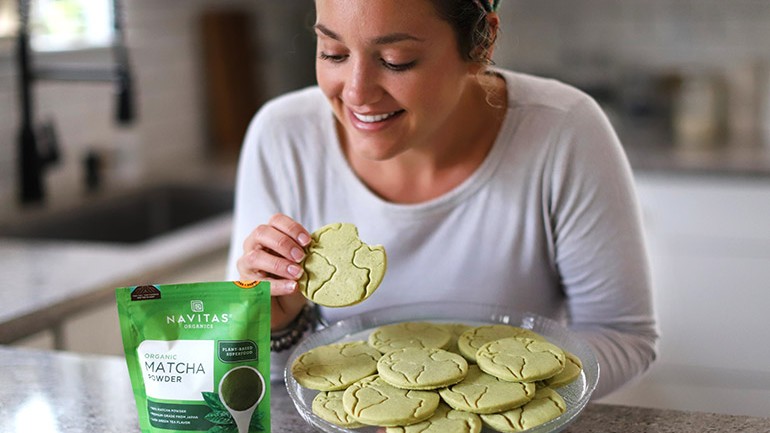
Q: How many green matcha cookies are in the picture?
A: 13